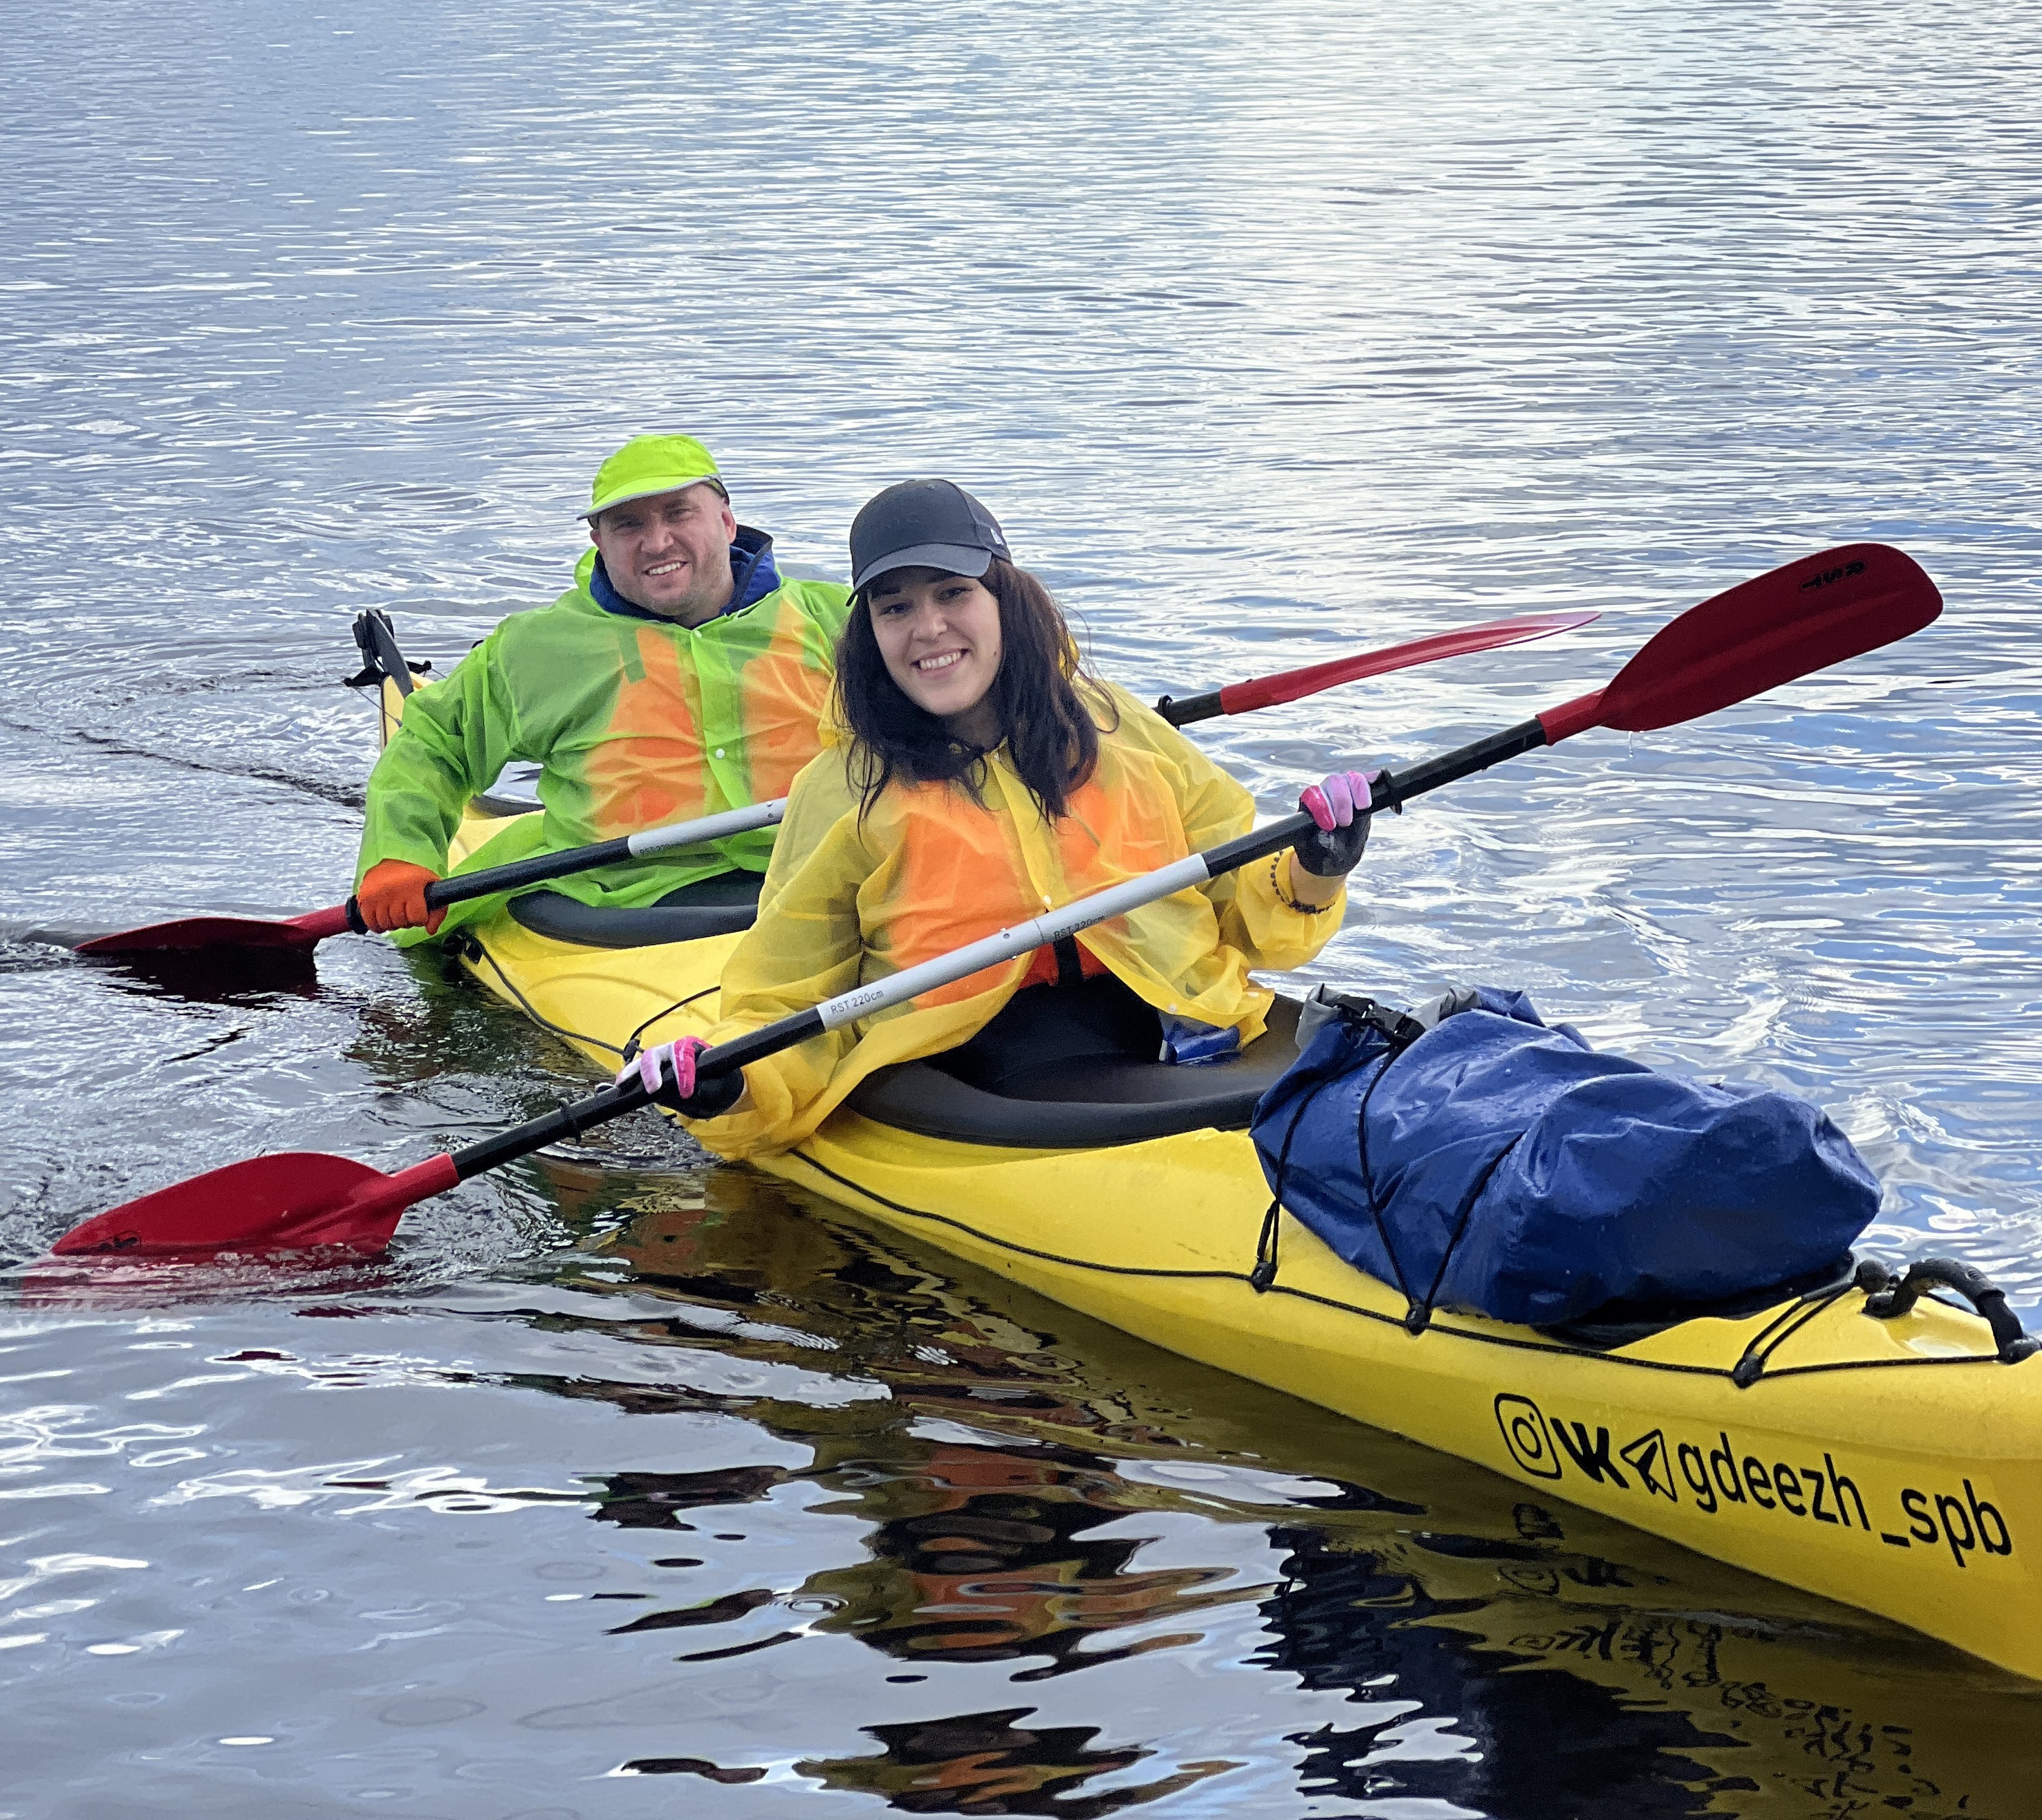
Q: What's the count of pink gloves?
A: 2